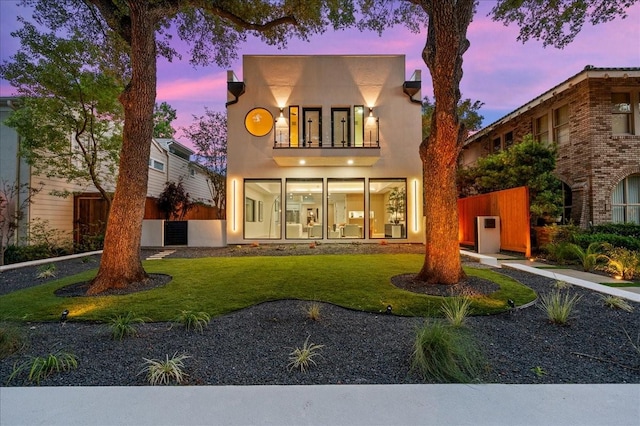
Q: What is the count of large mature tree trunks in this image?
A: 2